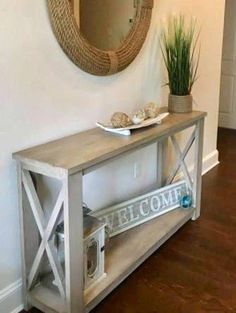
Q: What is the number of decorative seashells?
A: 3